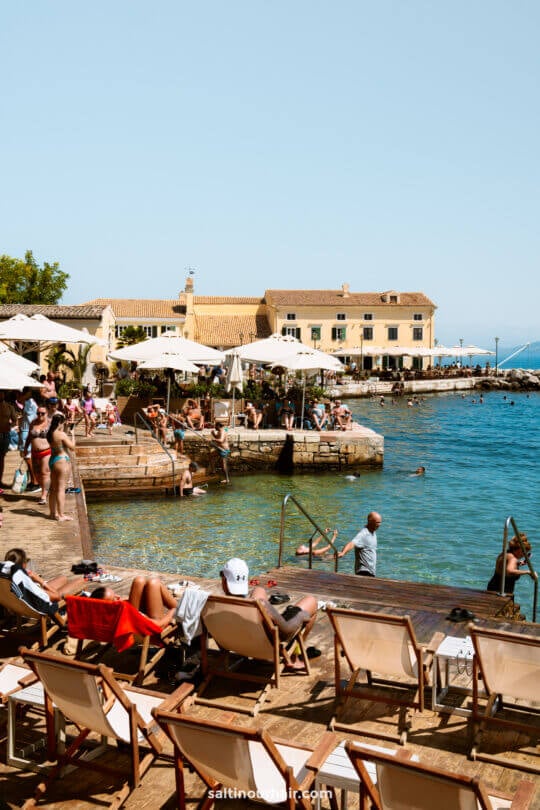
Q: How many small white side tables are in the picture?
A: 3